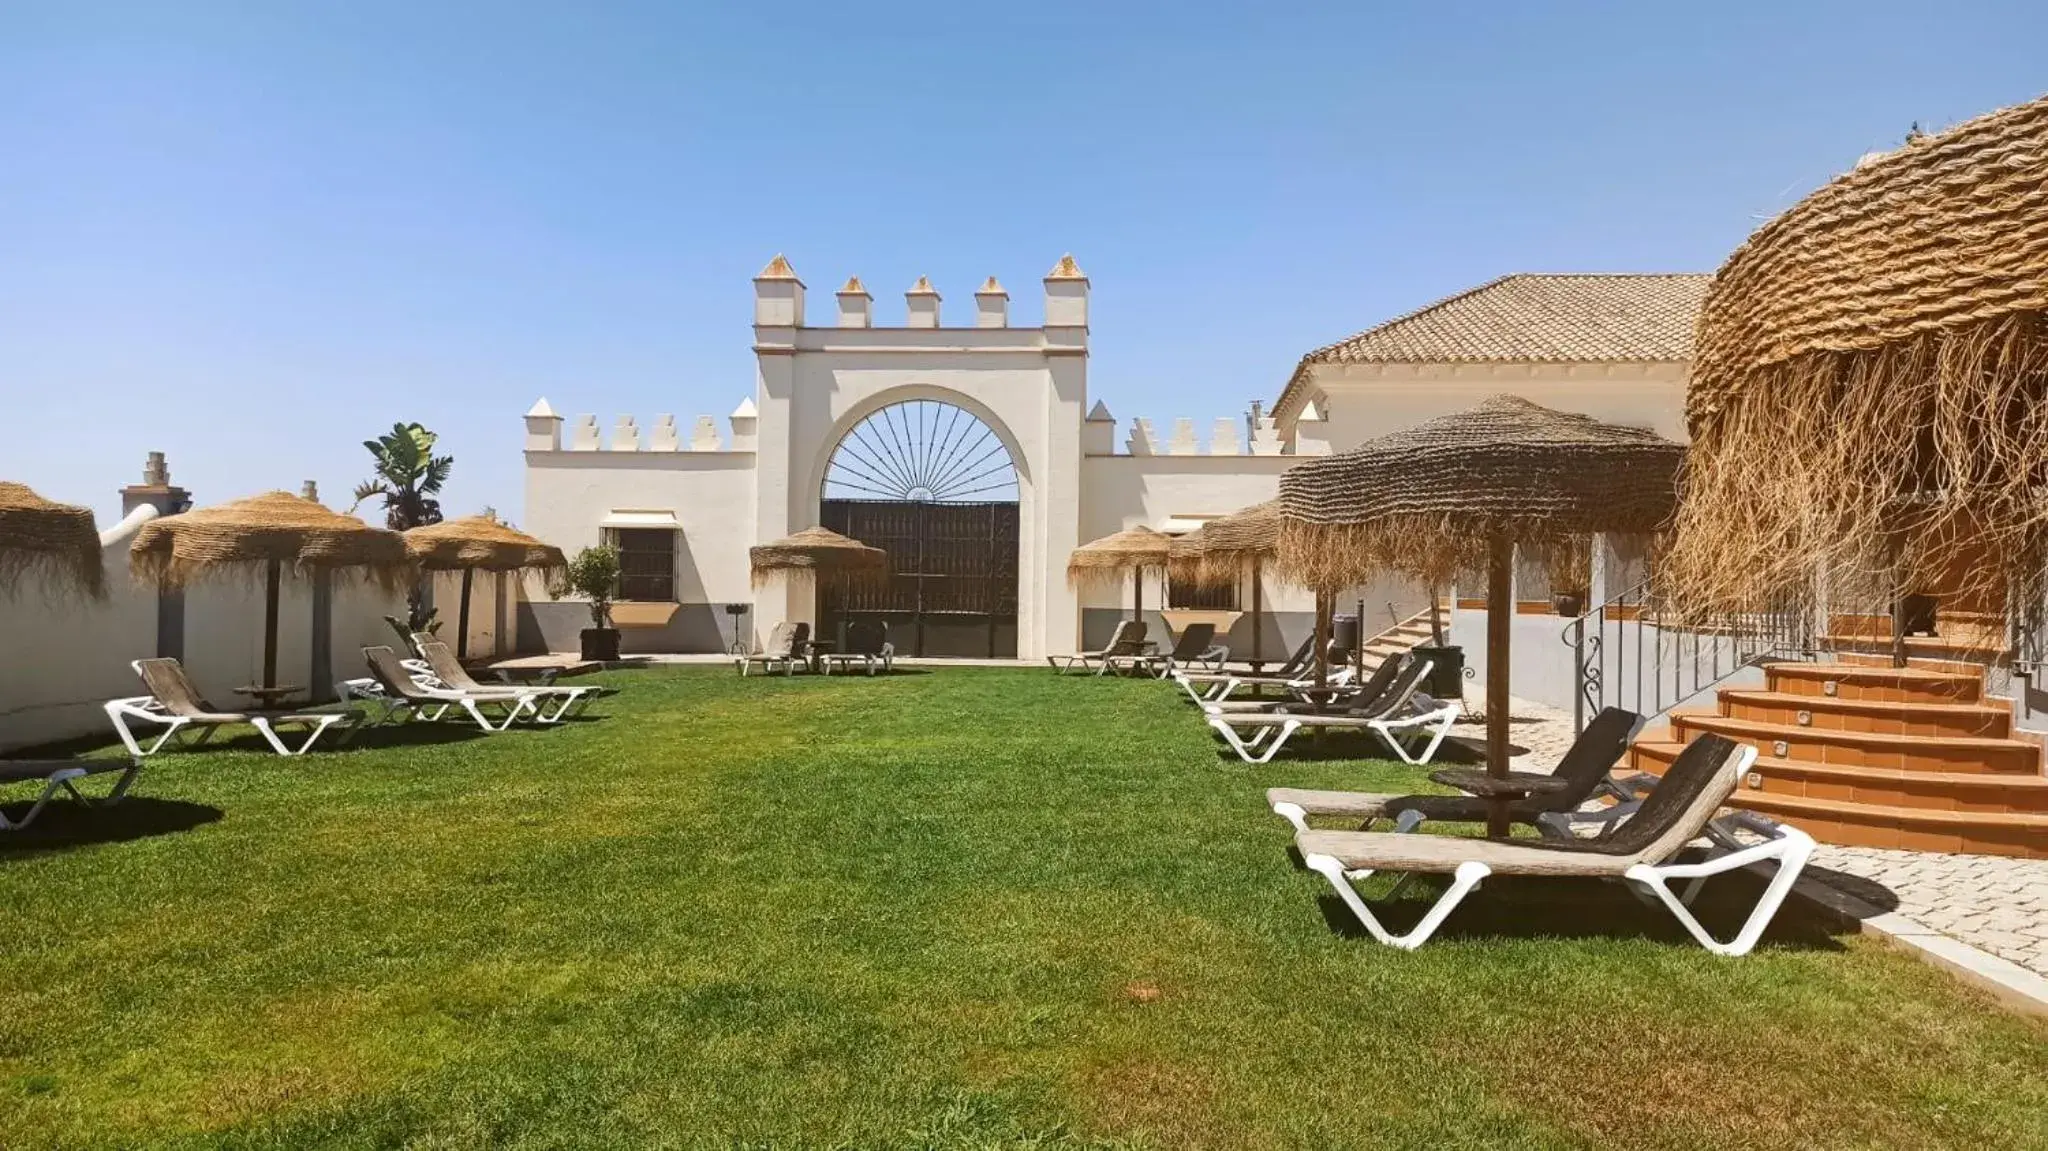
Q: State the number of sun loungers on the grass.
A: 15